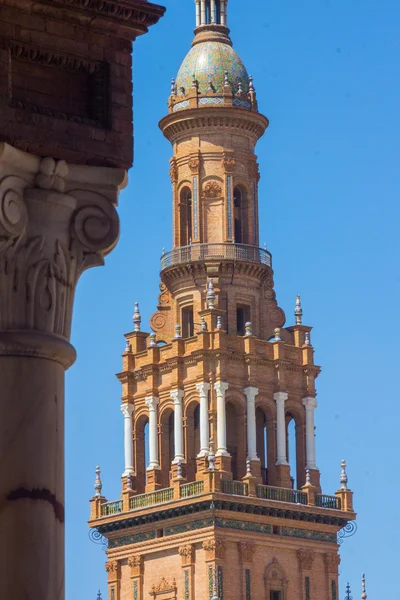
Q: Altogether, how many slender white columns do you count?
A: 8